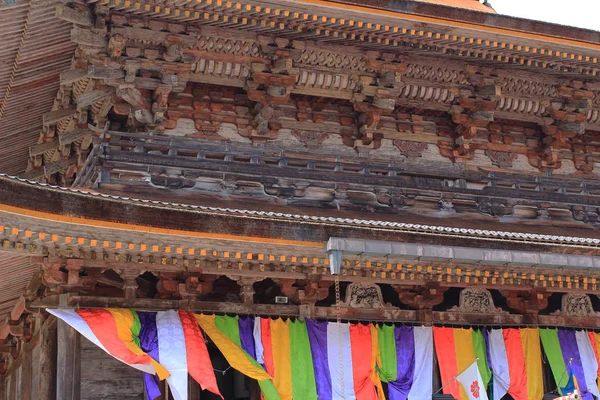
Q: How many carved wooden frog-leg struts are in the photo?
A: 3